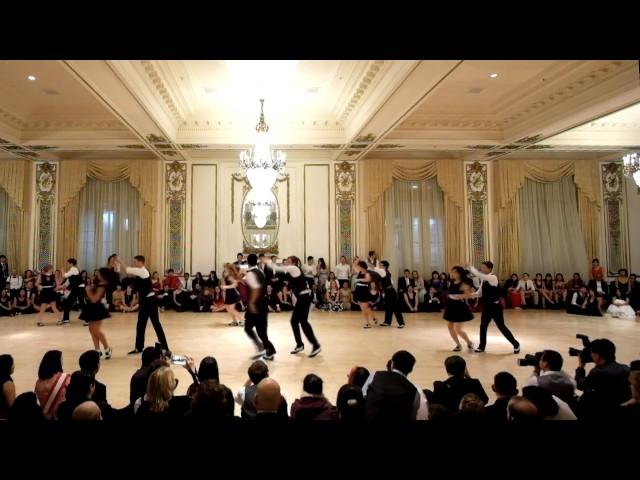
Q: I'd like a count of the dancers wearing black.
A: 11